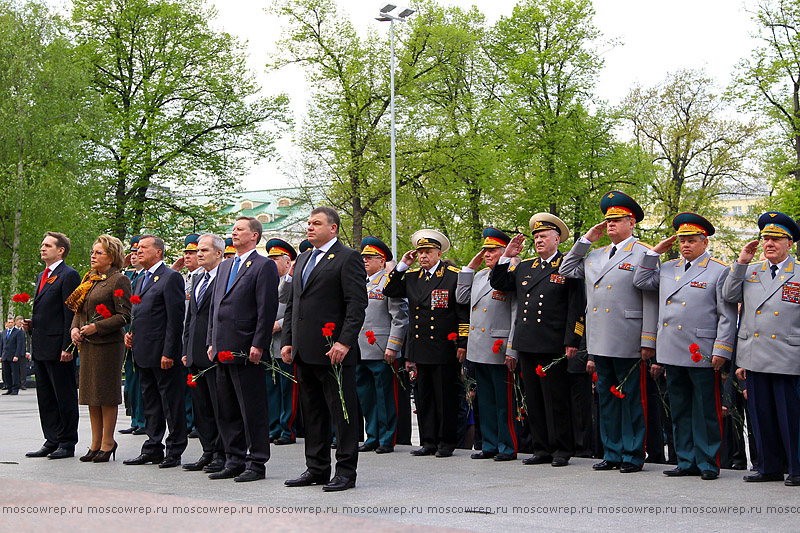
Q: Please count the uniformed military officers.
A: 12